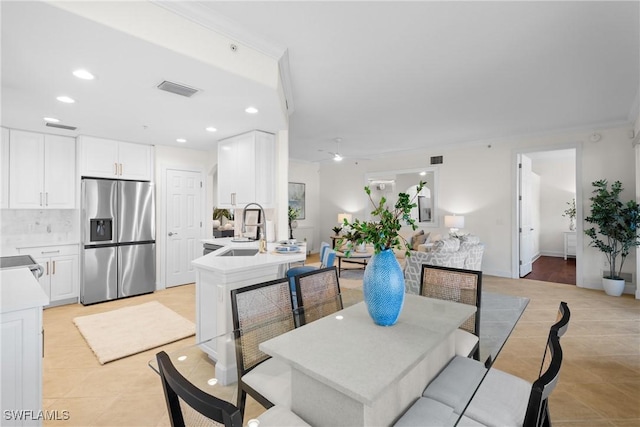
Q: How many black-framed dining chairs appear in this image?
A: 6